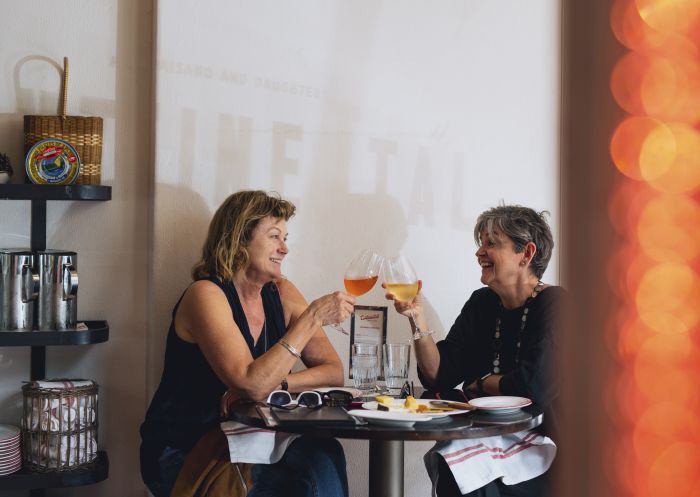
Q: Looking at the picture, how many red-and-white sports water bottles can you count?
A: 0